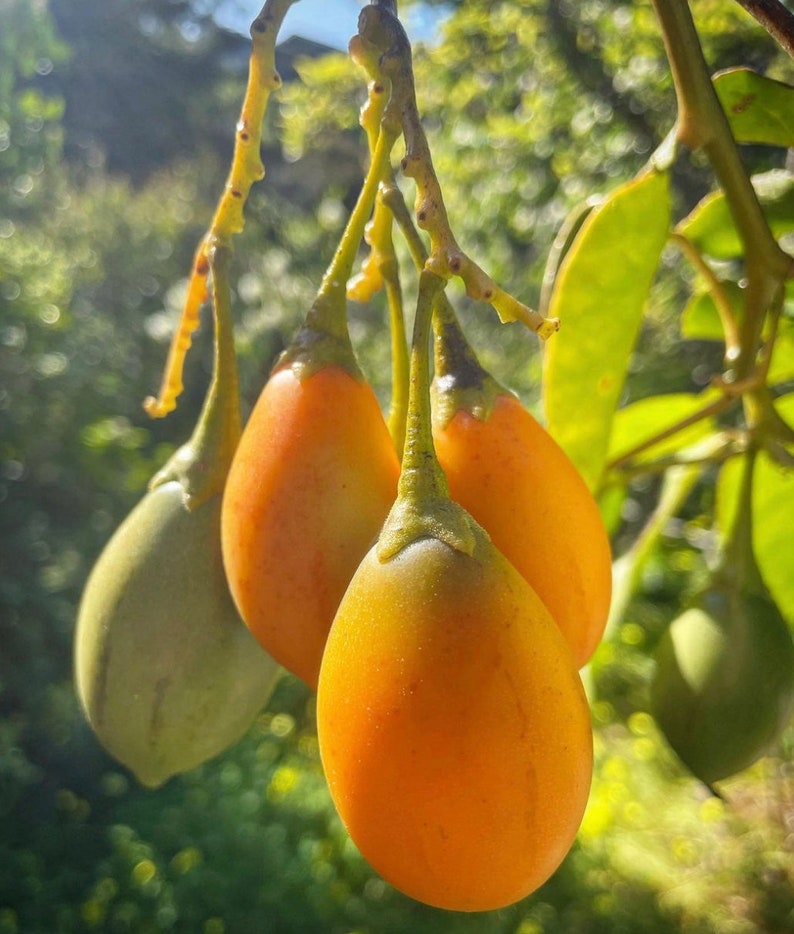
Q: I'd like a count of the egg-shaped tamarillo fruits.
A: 5